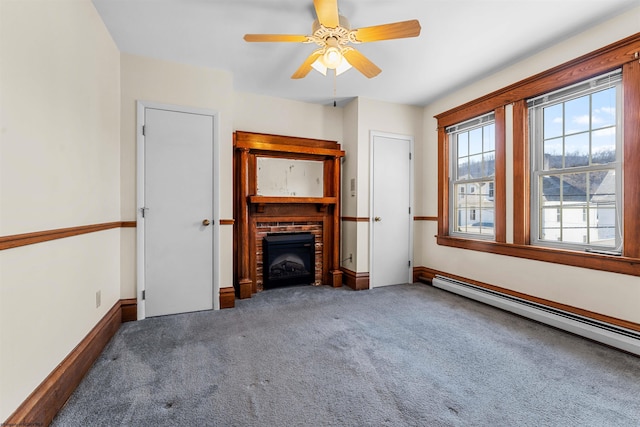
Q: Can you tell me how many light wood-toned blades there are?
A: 5